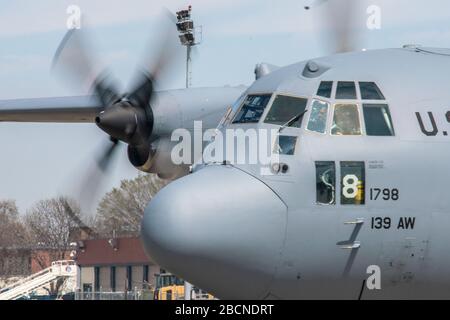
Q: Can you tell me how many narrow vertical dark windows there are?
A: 4